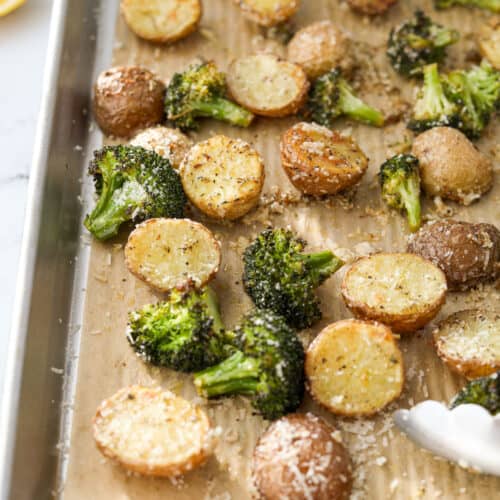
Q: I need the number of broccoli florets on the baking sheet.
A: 12